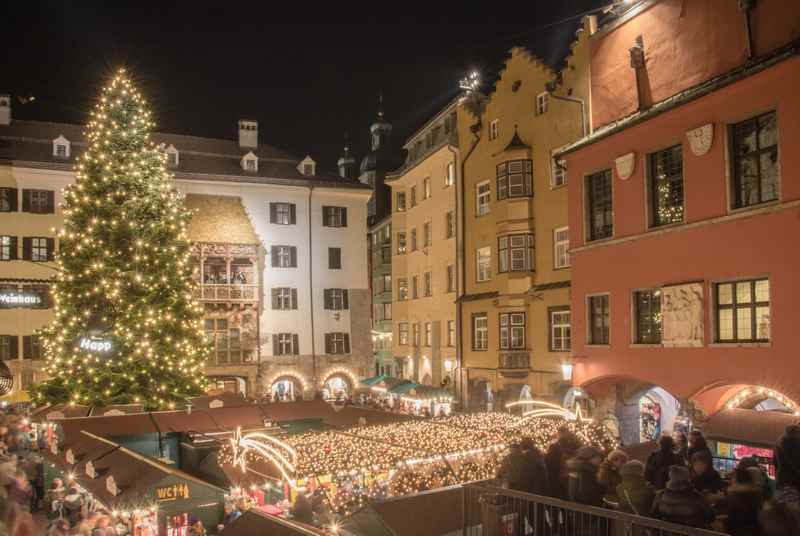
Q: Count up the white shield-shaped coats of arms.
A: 2